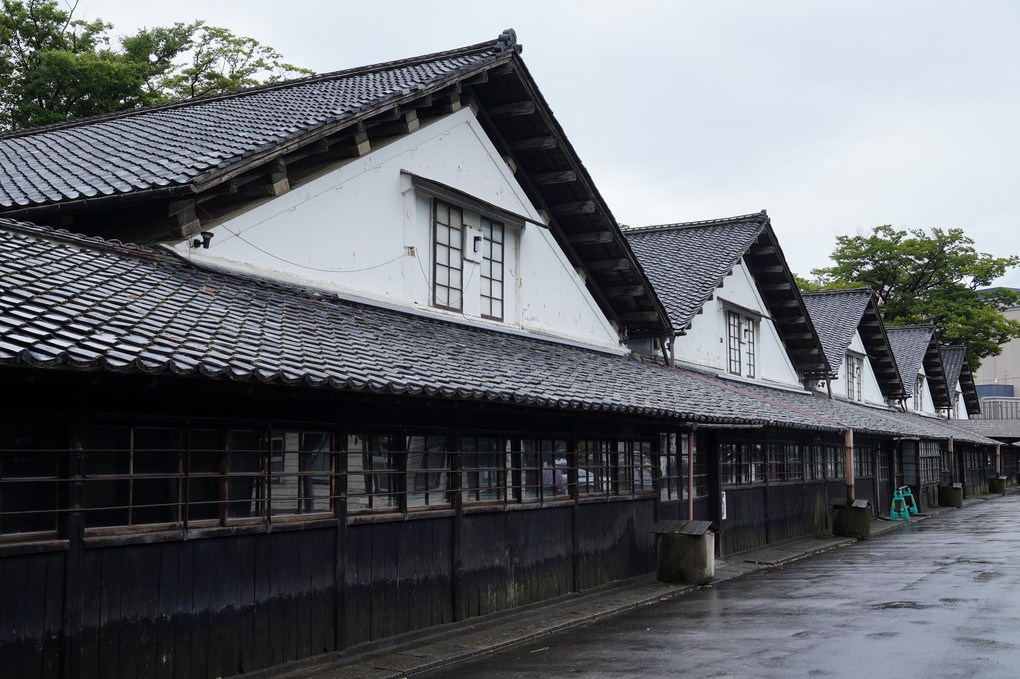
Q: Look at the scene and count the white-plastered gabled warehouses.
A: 5